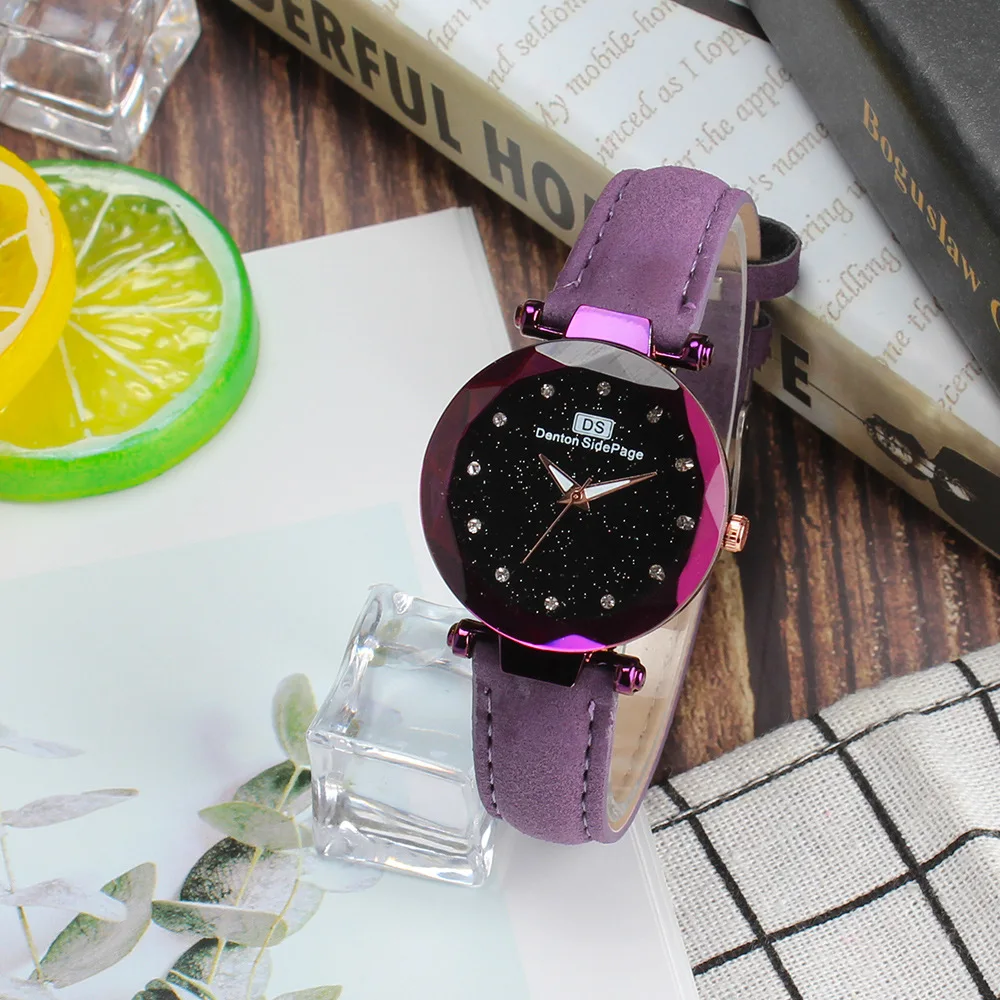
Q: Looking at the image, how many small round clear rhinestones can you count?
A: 12